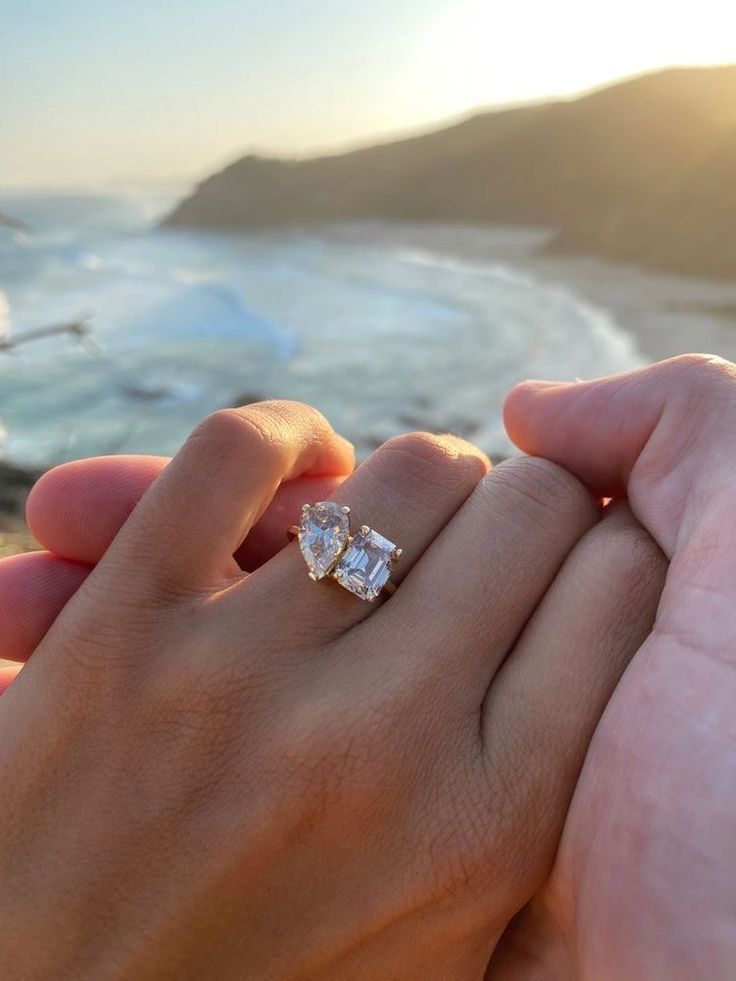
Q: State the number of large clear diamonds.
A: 2